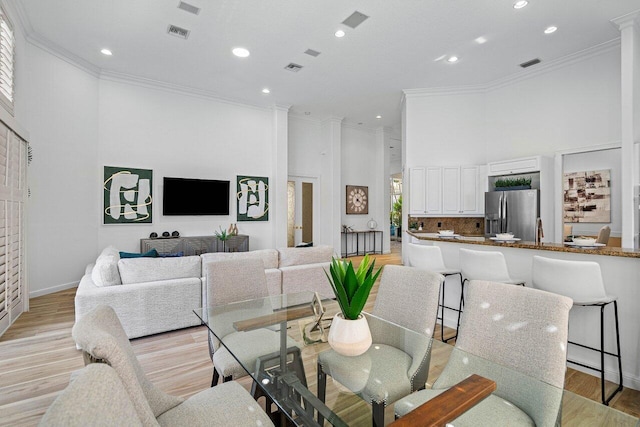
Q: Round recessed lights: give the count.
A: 8